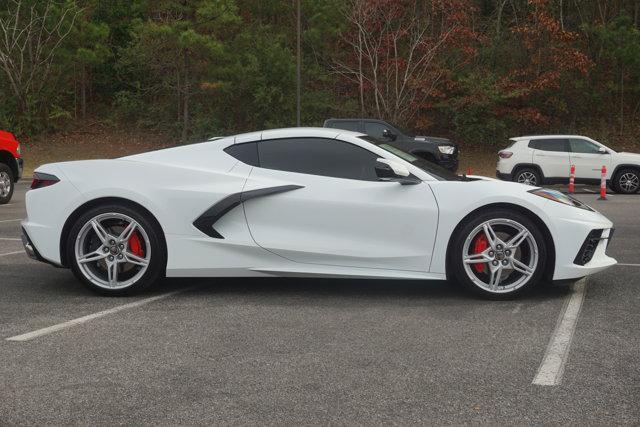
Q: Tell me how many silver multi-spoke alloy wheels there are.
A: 2